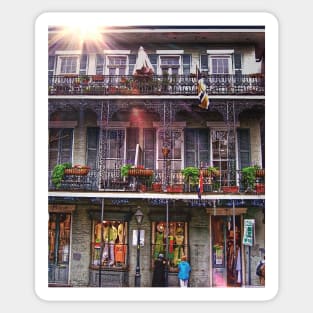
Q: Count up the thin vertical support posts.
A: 3